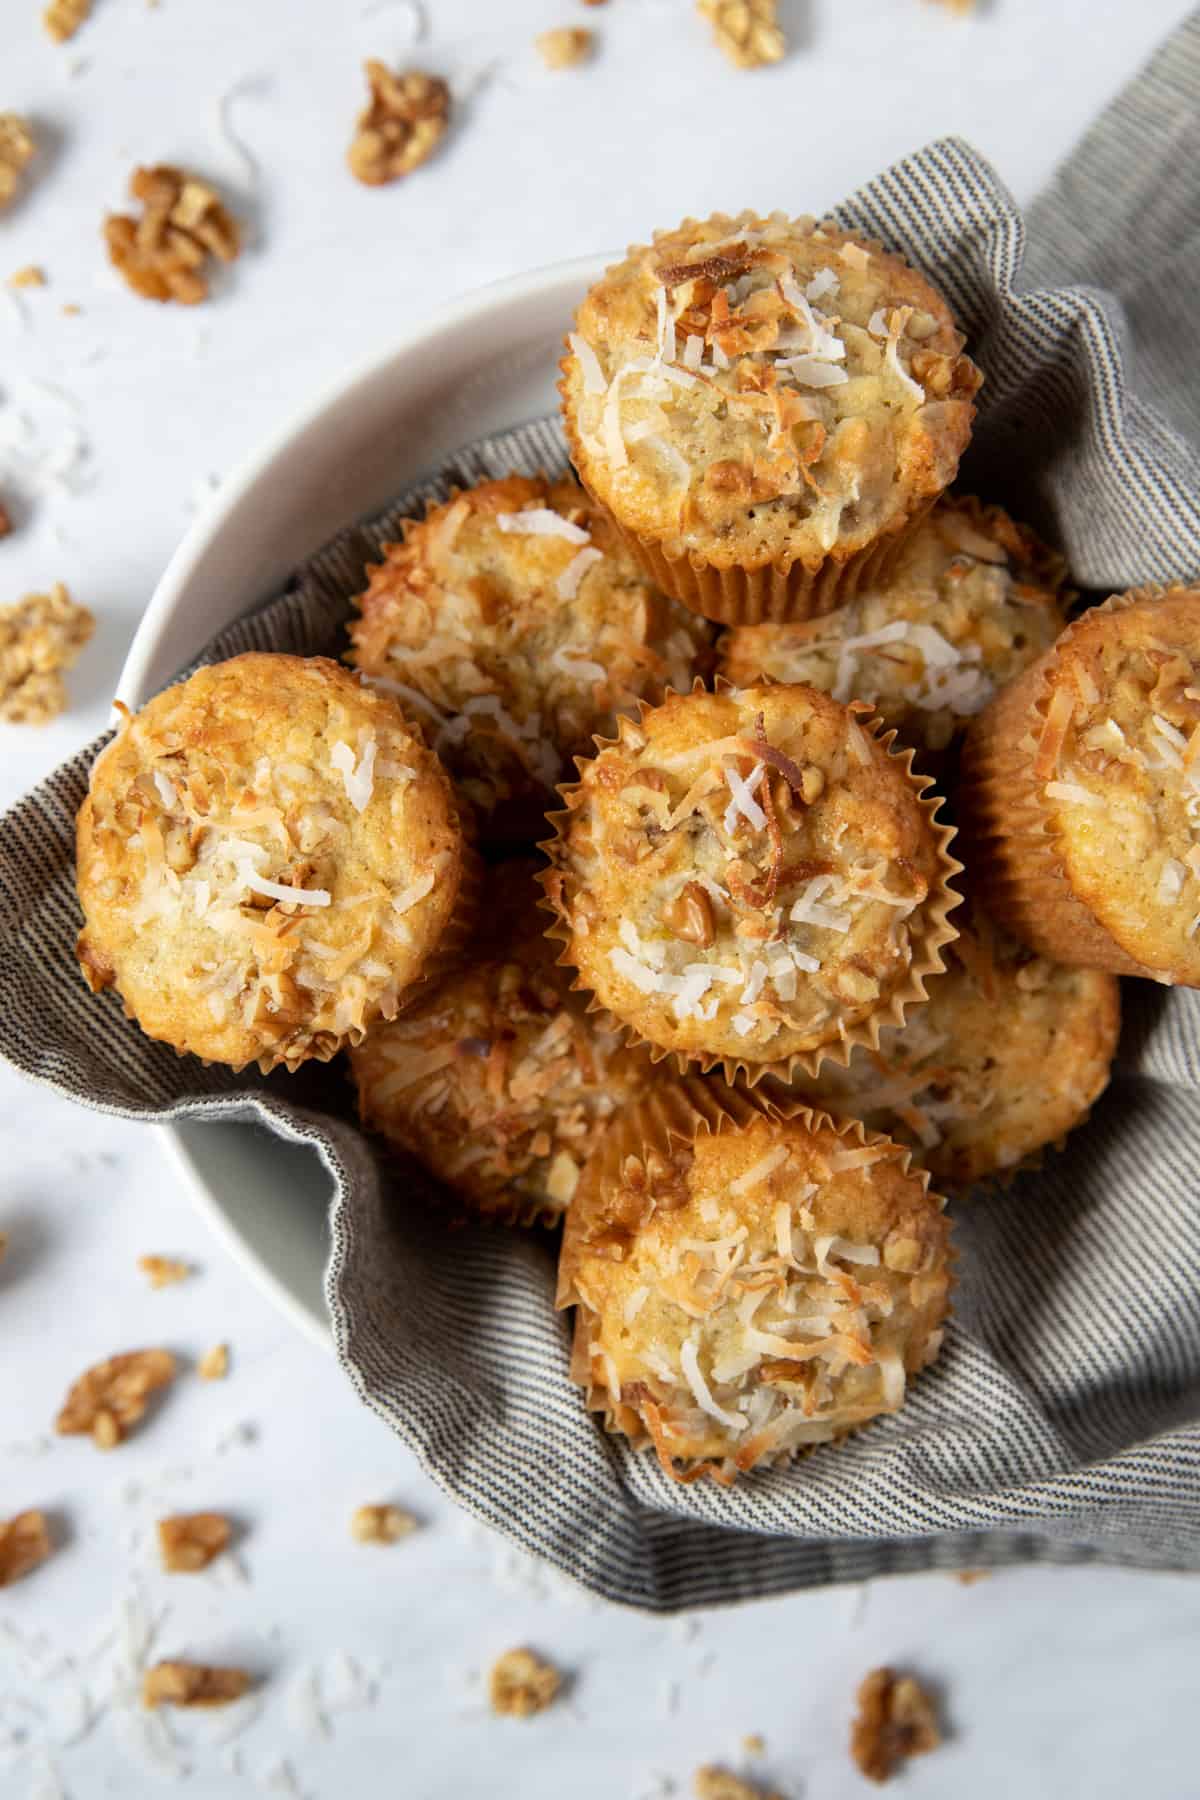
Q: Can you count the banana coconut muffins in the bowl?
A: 9